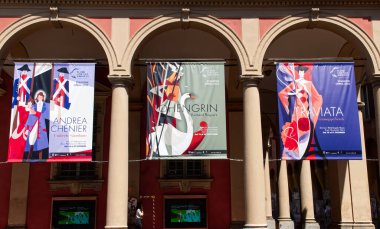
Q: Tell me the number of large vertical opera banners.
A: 3